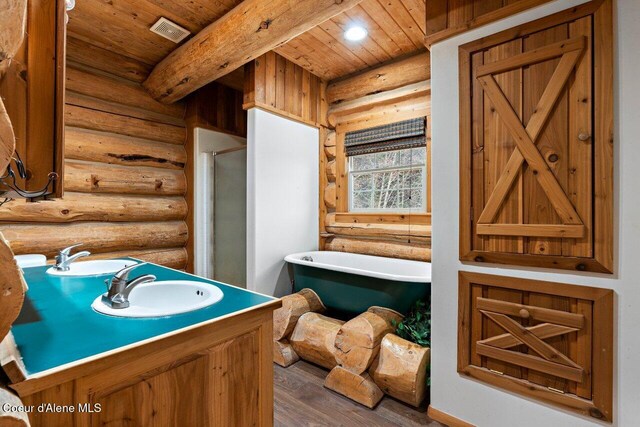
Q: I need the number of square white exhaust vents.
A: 1